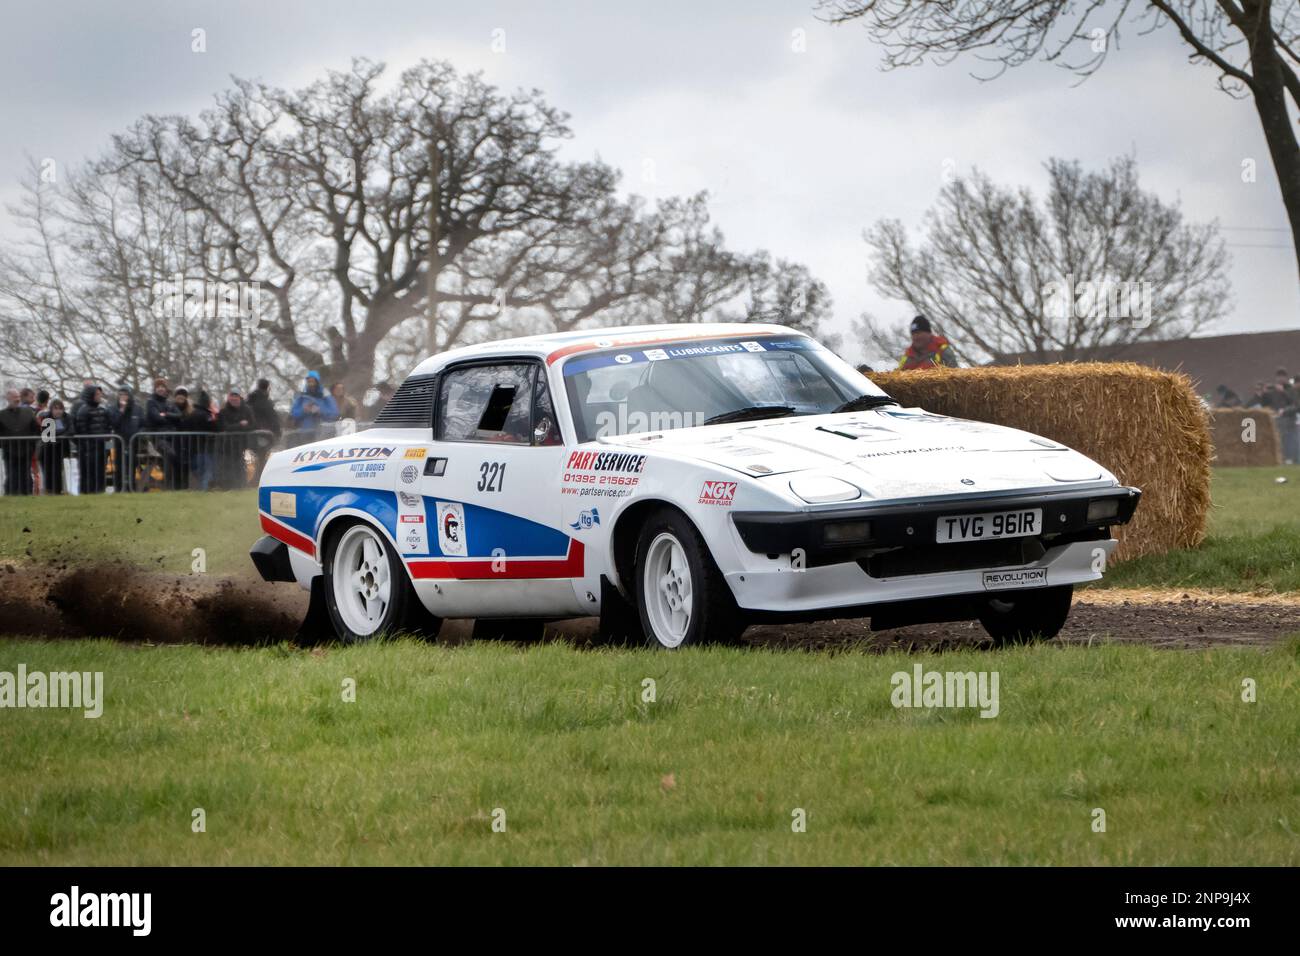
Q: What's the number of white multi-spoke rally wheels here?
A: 2